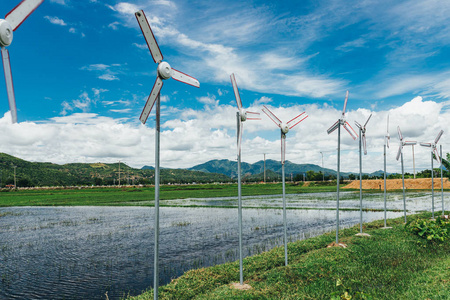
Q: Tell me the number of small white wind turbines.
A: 9